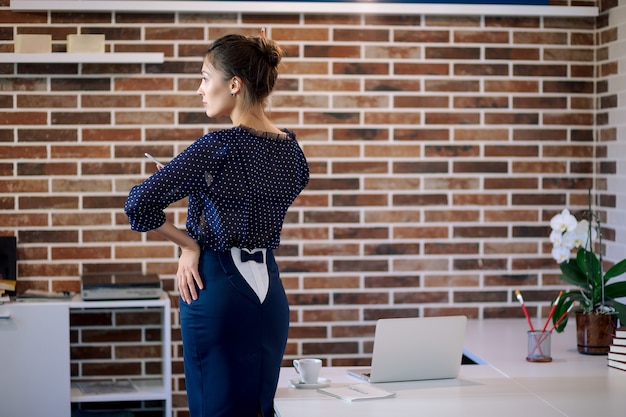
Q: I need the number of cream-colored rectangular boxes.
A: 2